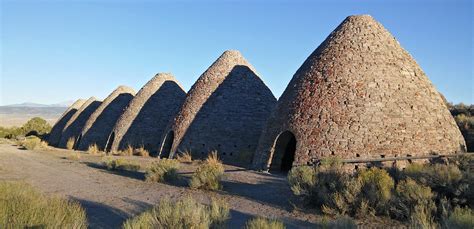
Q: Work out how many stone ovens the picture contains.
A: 6